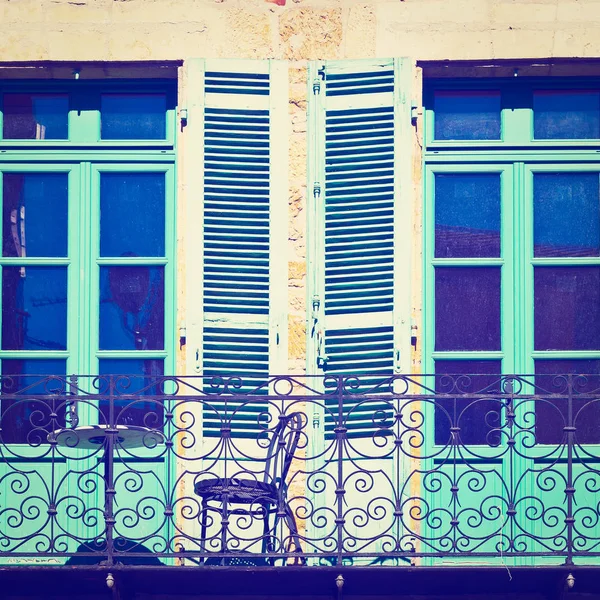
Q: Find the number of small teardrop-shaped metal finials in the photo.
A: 3